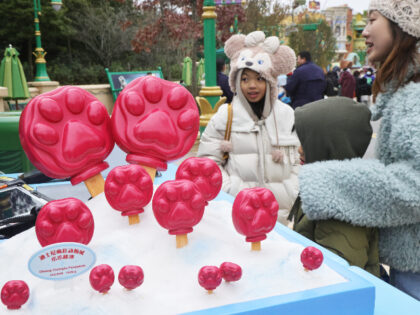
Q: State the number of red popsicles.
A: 13